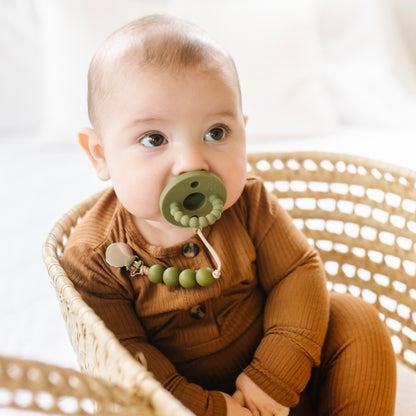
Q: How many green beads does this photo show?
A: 4